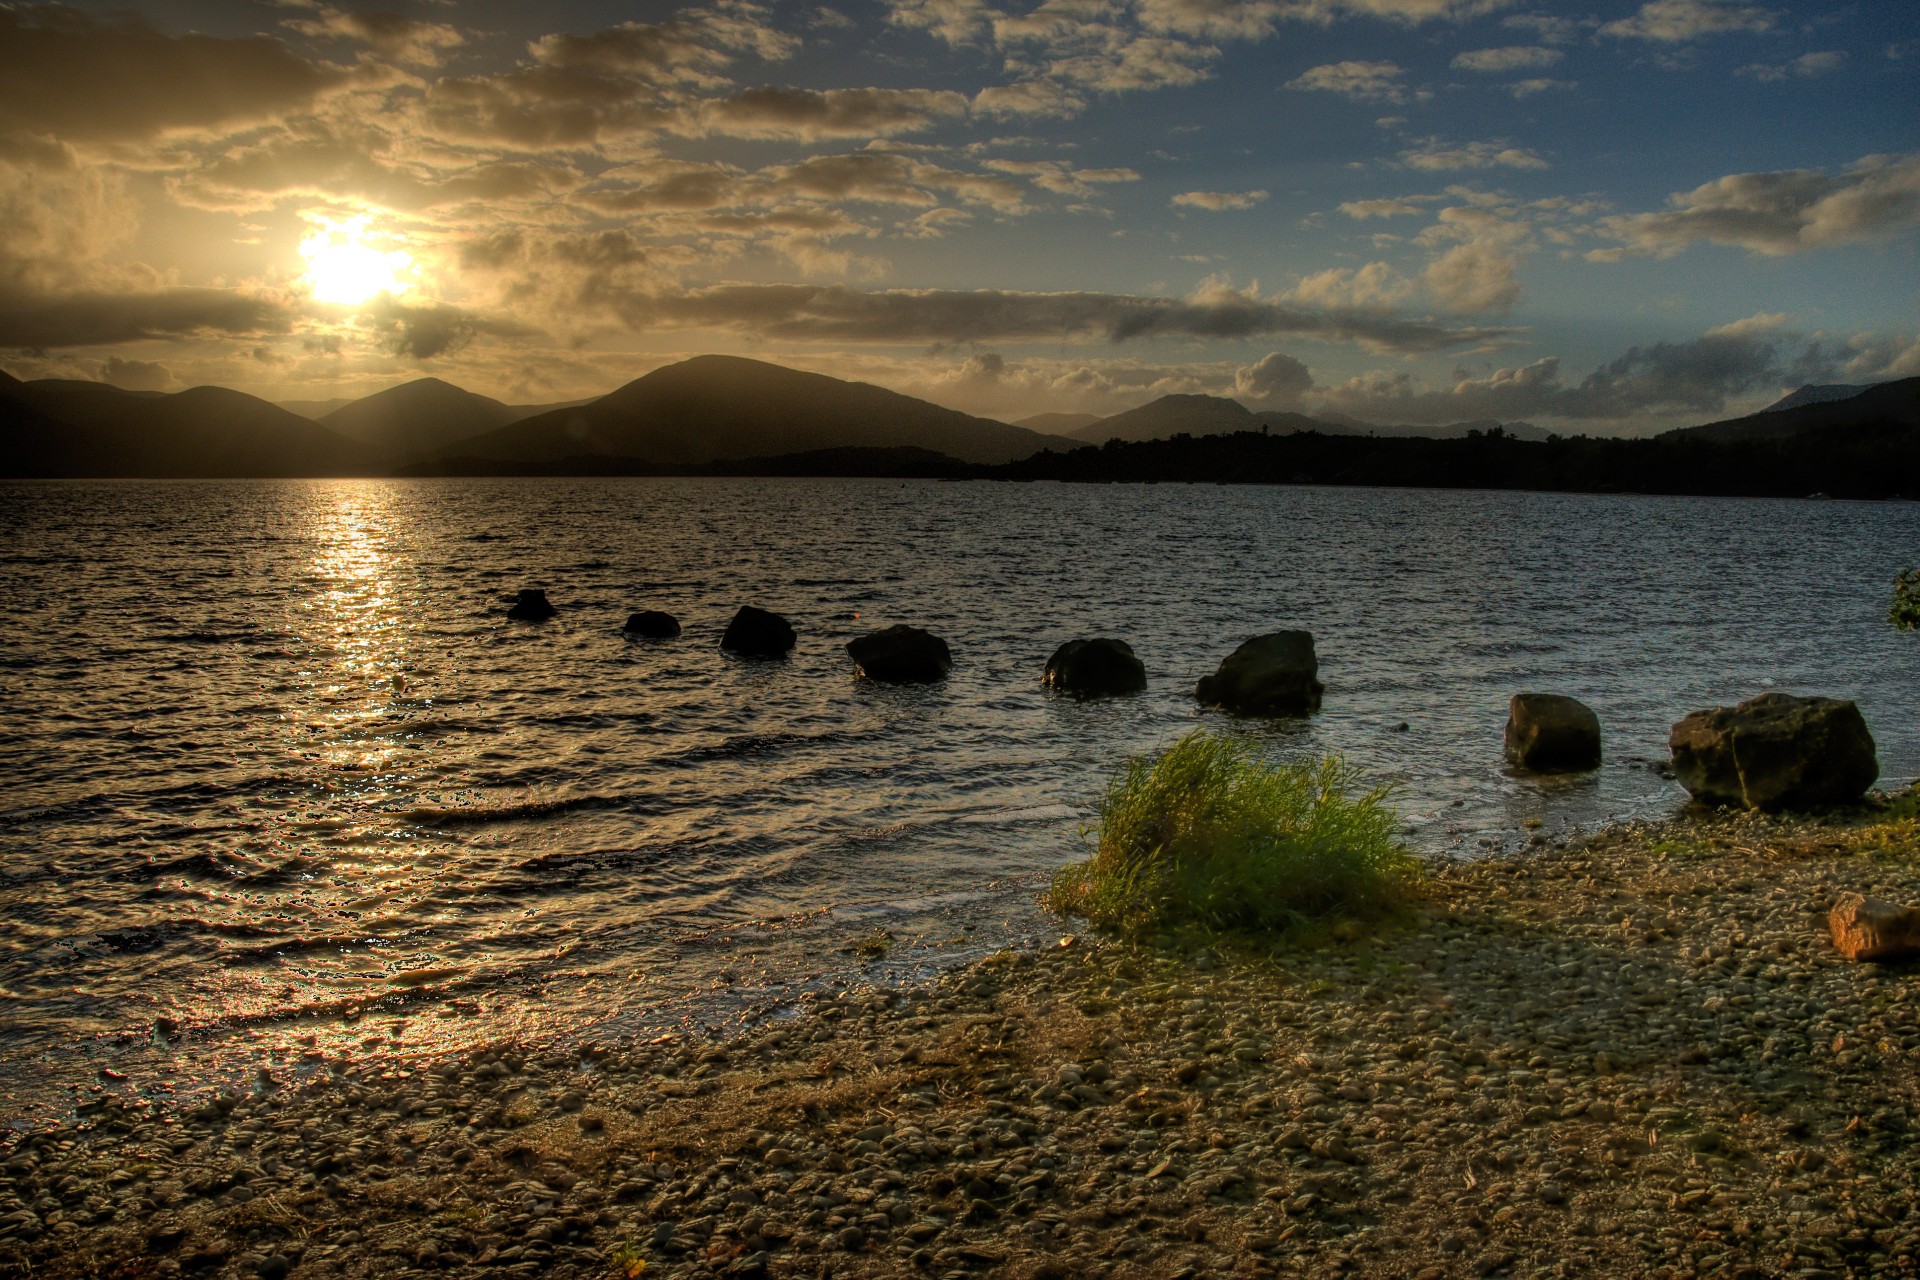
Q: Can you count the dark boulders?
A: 8